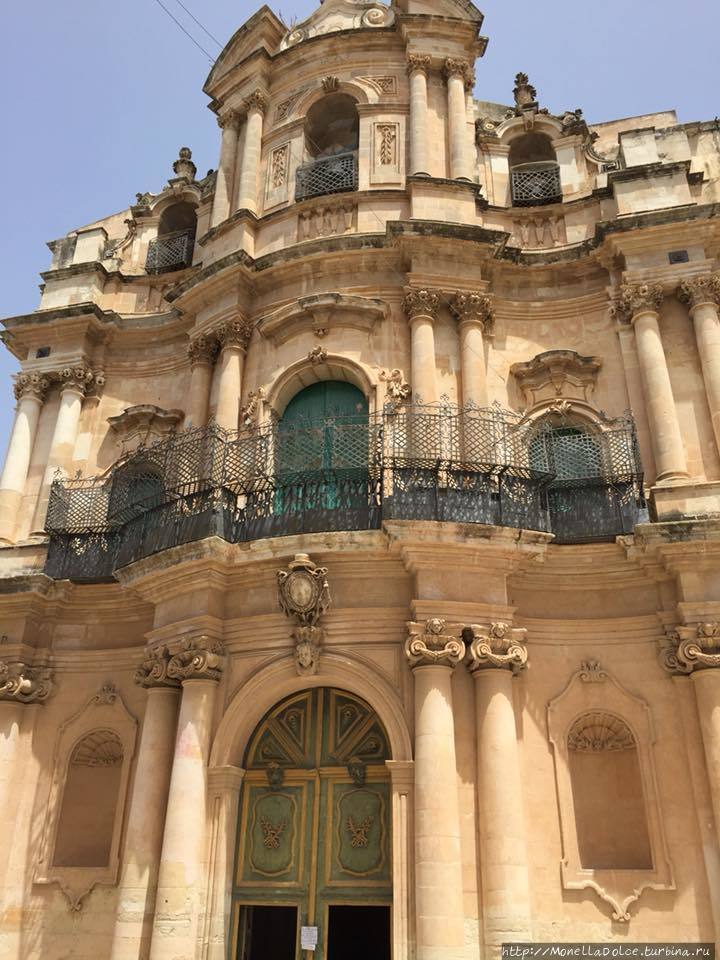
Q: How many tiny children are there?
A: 0